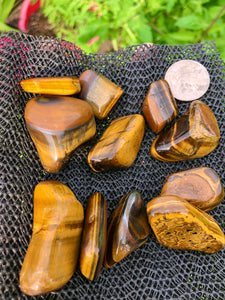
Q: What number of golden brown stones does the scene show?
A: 11